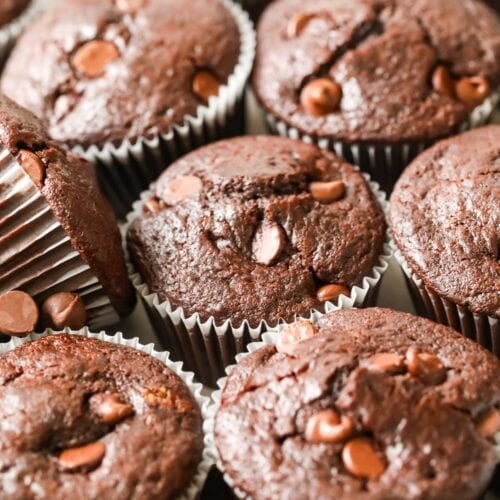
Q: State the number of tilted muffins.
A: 1